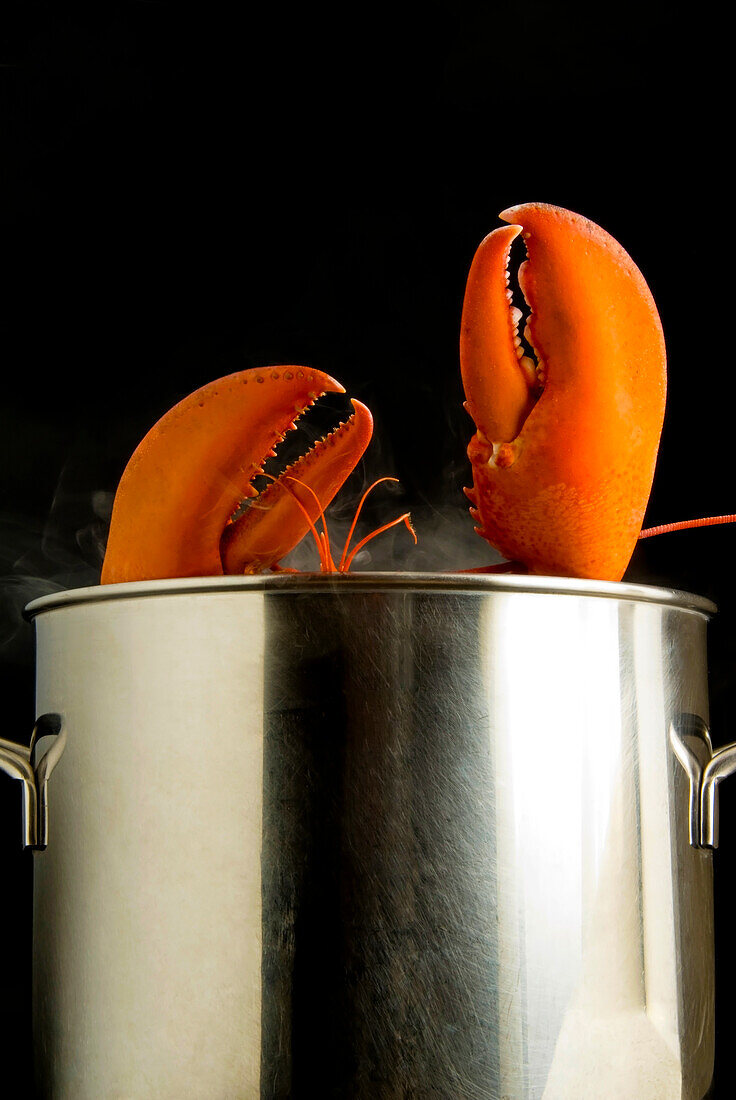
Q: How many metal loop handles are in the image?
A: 2